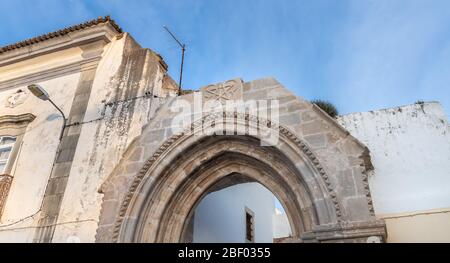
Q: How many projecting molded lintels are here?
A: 1